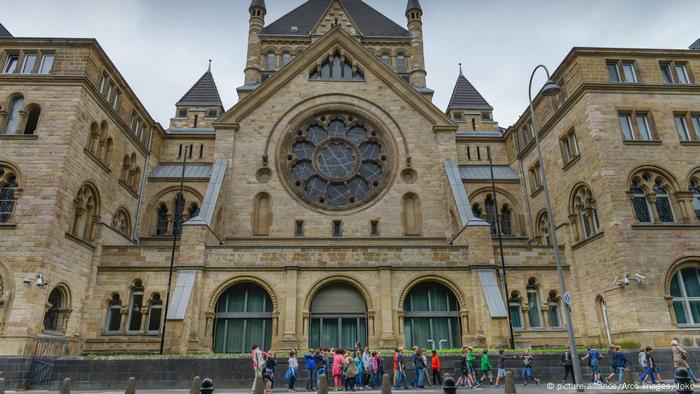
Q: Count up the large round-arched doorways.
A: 3